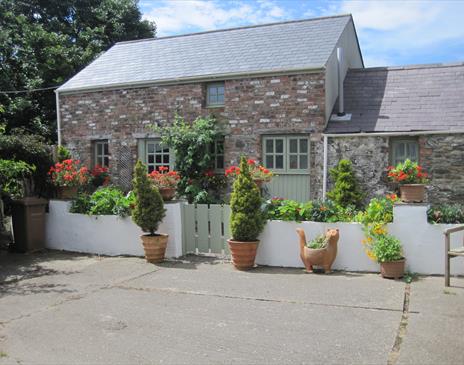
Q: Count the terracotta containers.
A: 8